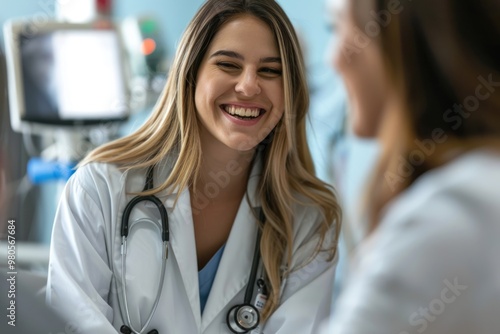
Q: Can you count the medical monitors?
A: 1